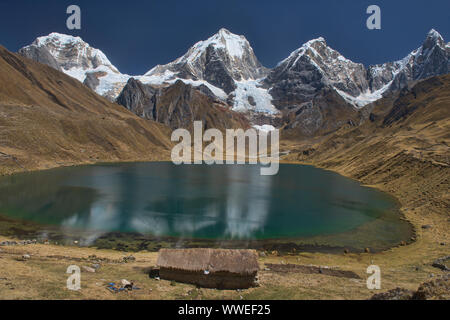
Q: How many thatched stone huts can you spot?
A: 1